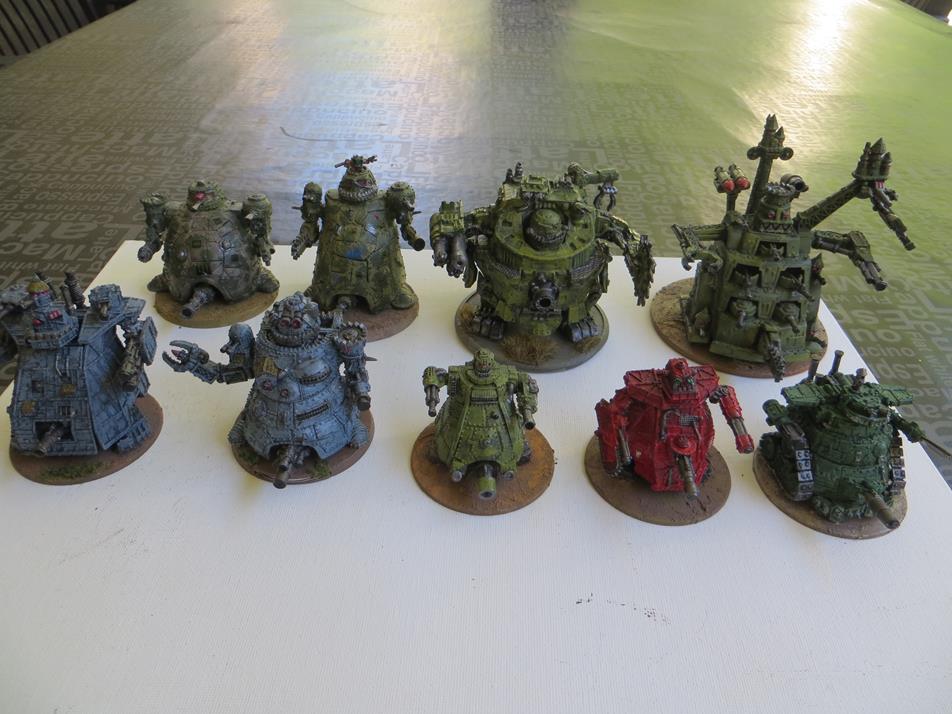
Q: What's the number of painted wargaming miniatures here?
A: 9